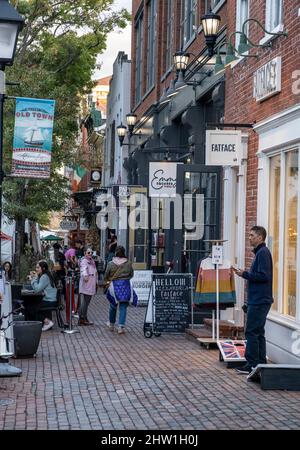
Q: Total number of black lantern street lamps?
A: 5